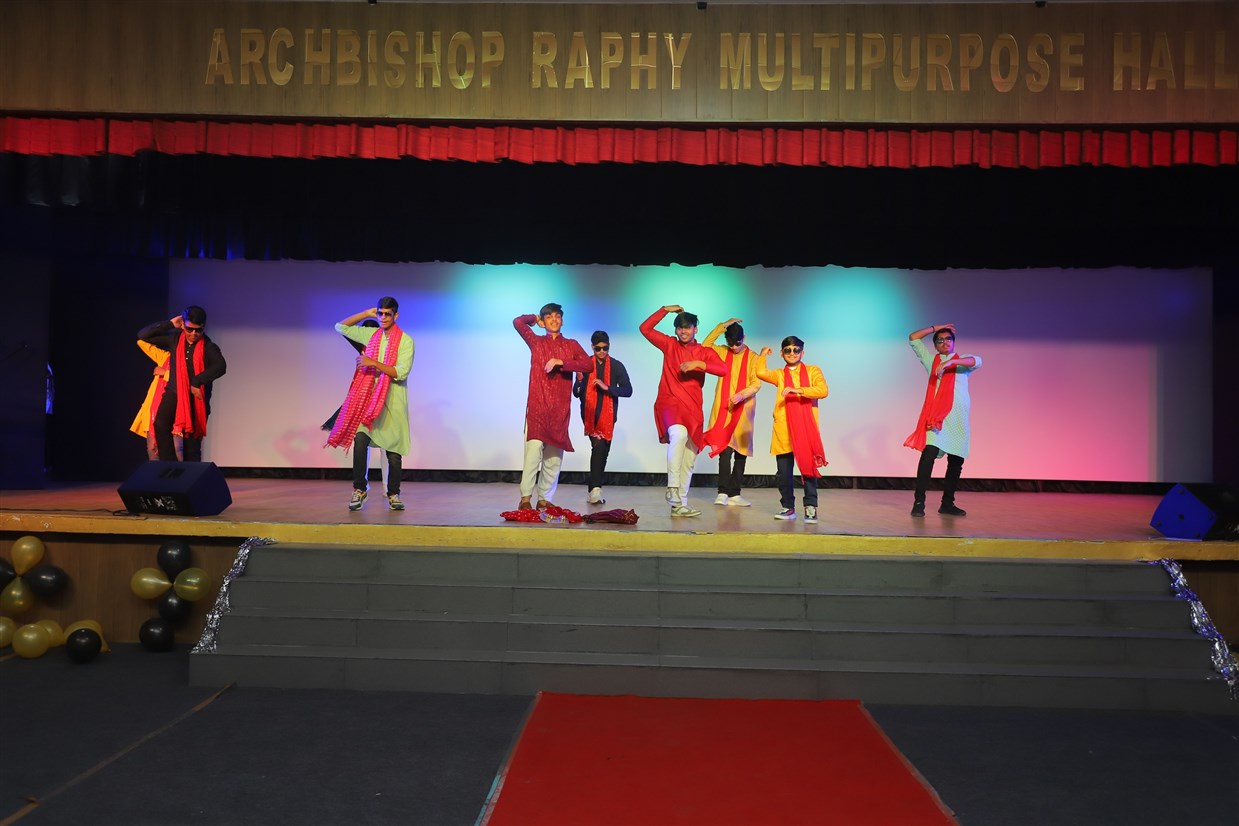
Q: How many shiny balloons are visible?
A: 14